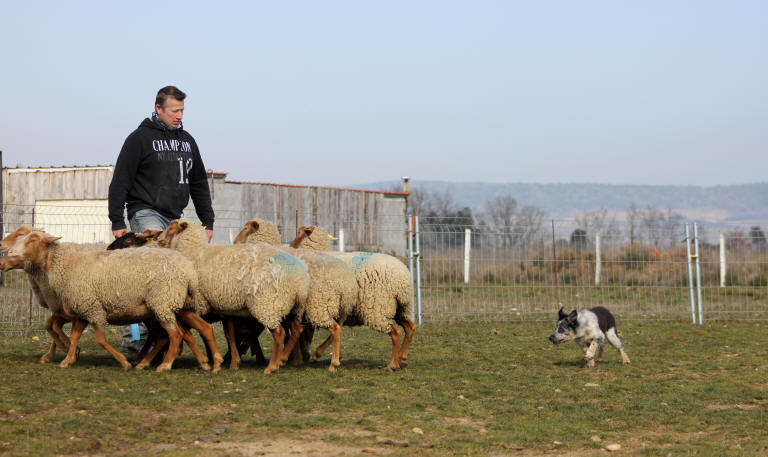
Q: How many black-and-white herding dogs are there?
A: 1